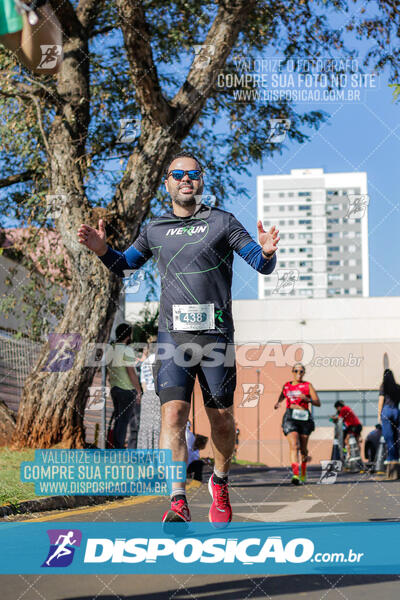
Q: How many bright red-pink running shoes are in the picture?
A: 2